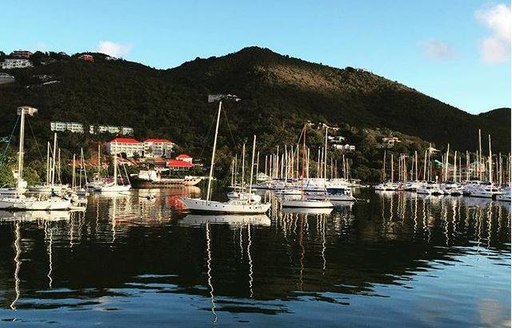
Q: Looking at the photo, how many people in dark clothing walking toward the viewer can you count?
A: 0